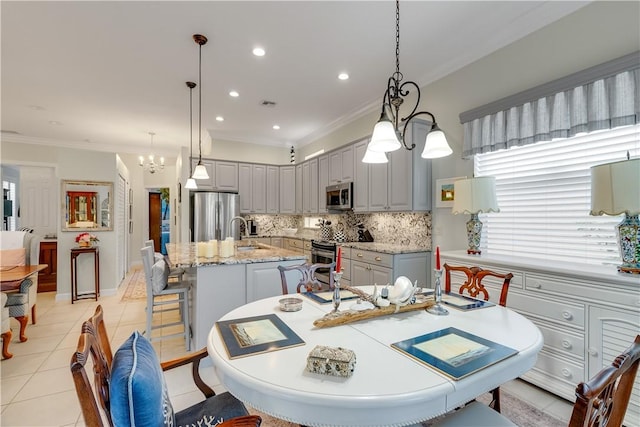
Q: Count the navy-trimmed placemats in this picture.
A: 4